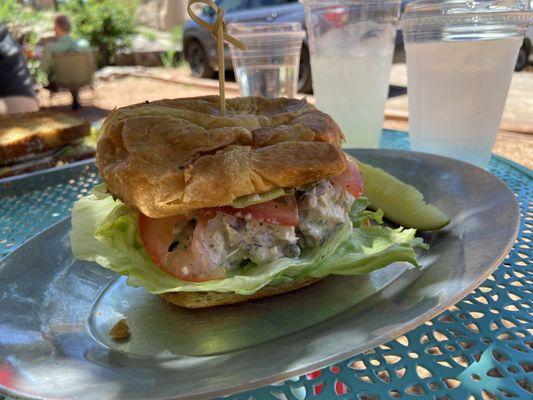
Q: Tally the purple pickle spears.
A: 0